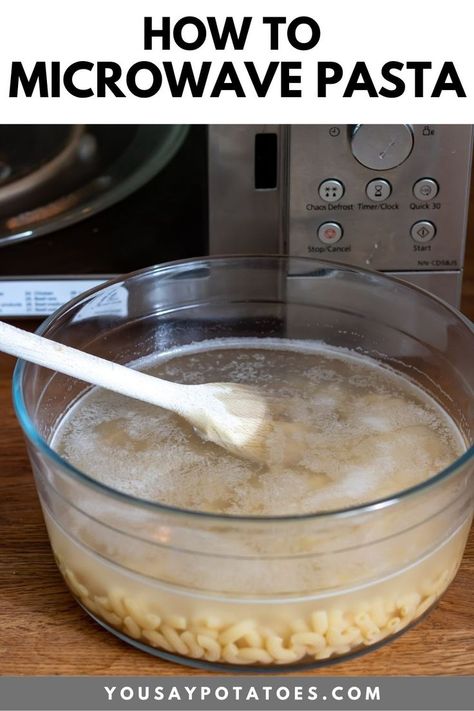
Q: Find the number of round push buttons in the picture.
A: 5